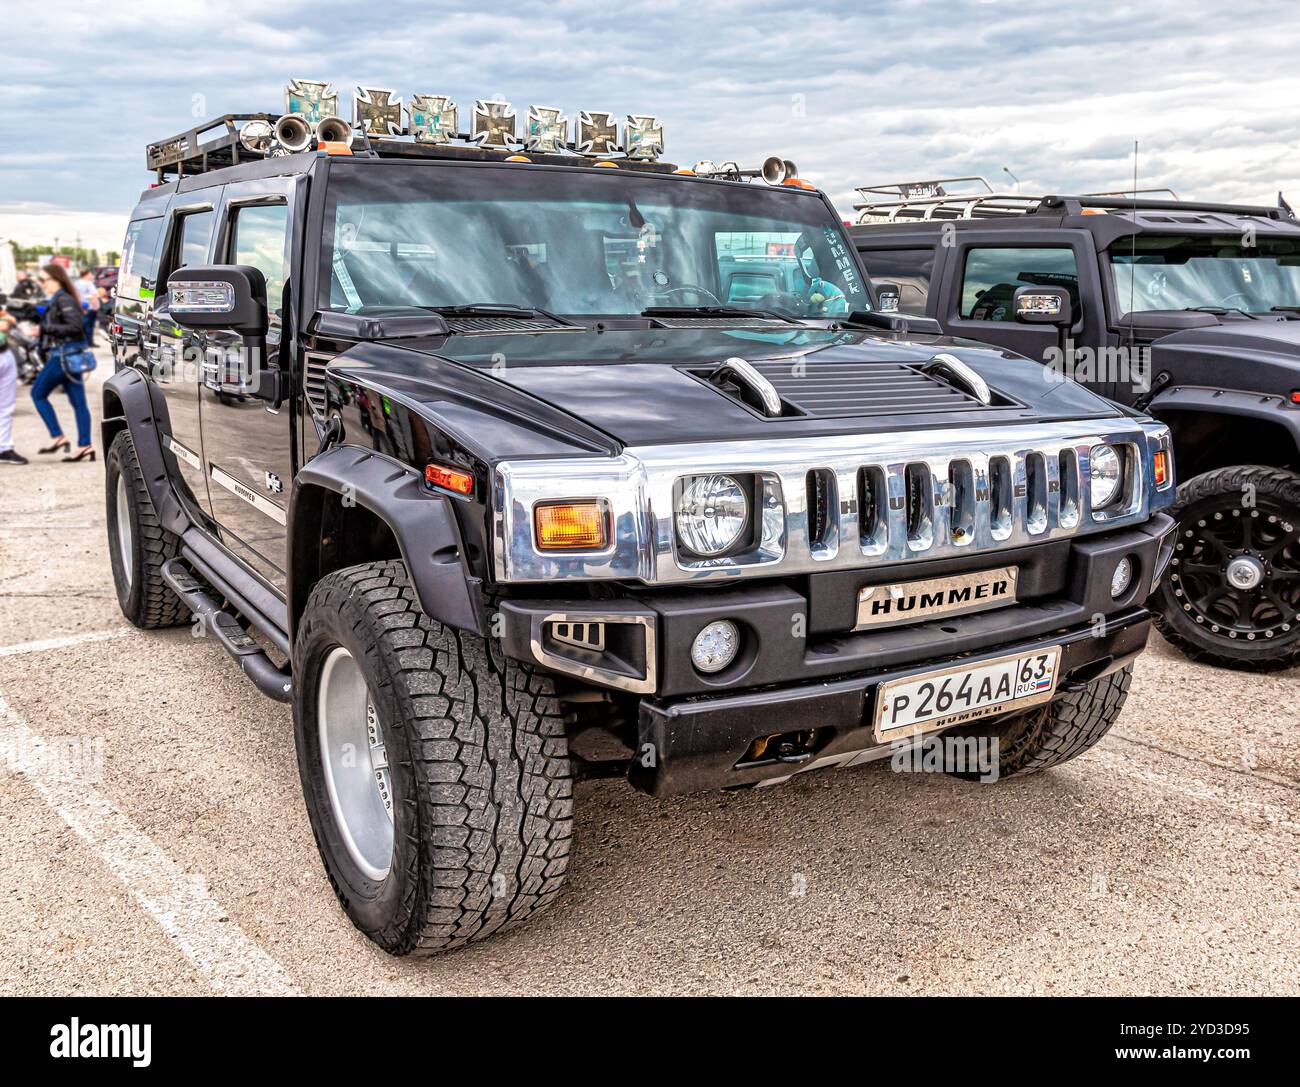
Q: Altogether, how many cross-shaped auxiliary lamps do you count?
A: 7